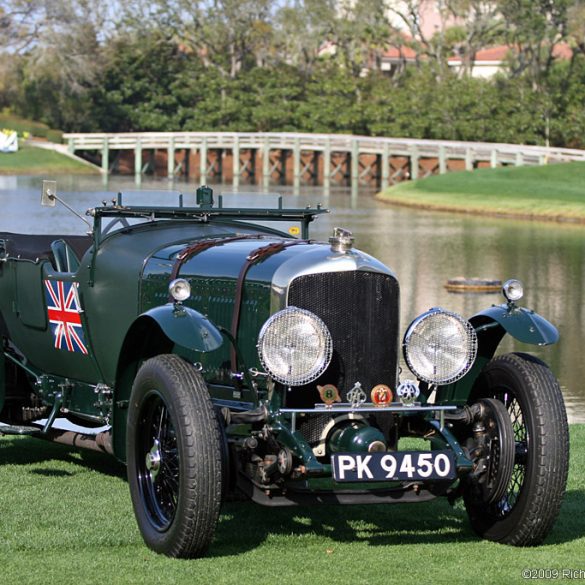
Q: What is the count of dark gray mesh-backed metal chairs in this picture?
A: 0